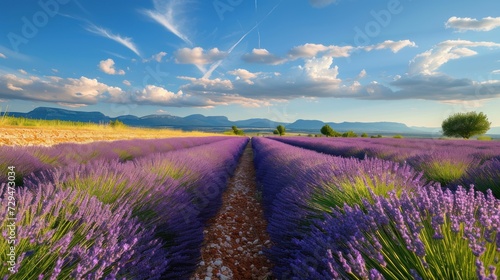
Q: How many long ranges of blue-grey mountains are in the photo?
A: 1